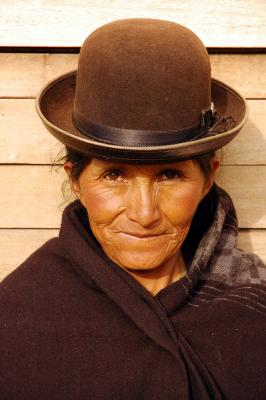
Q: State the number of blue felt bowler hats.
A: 0